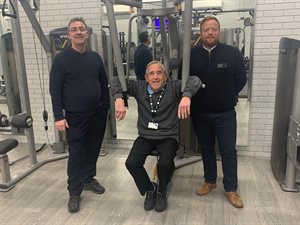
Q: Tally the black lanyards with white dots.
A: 1